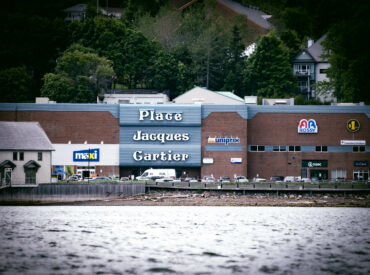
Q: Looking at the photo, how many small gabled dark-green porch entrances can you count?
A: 2